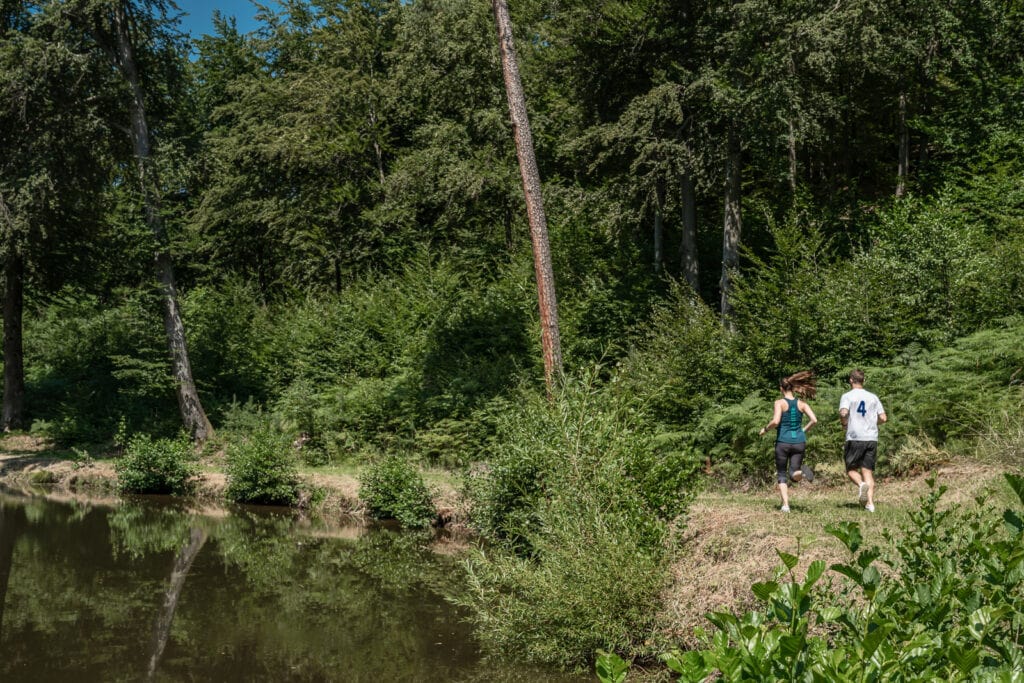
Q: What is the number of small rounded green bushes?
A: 3